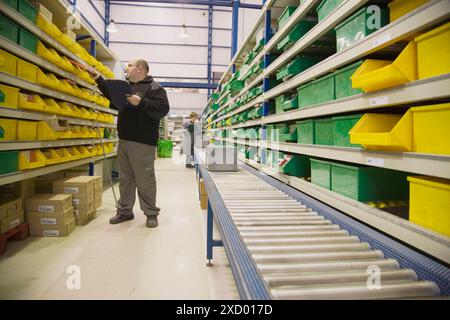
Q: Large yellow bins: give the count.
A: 6